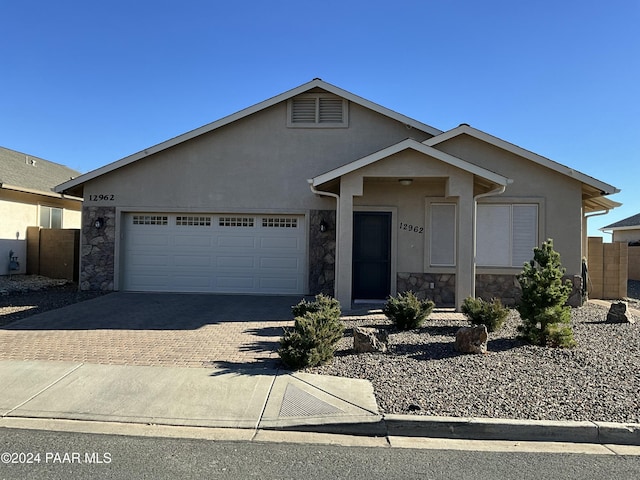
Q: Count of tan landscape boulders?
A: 3